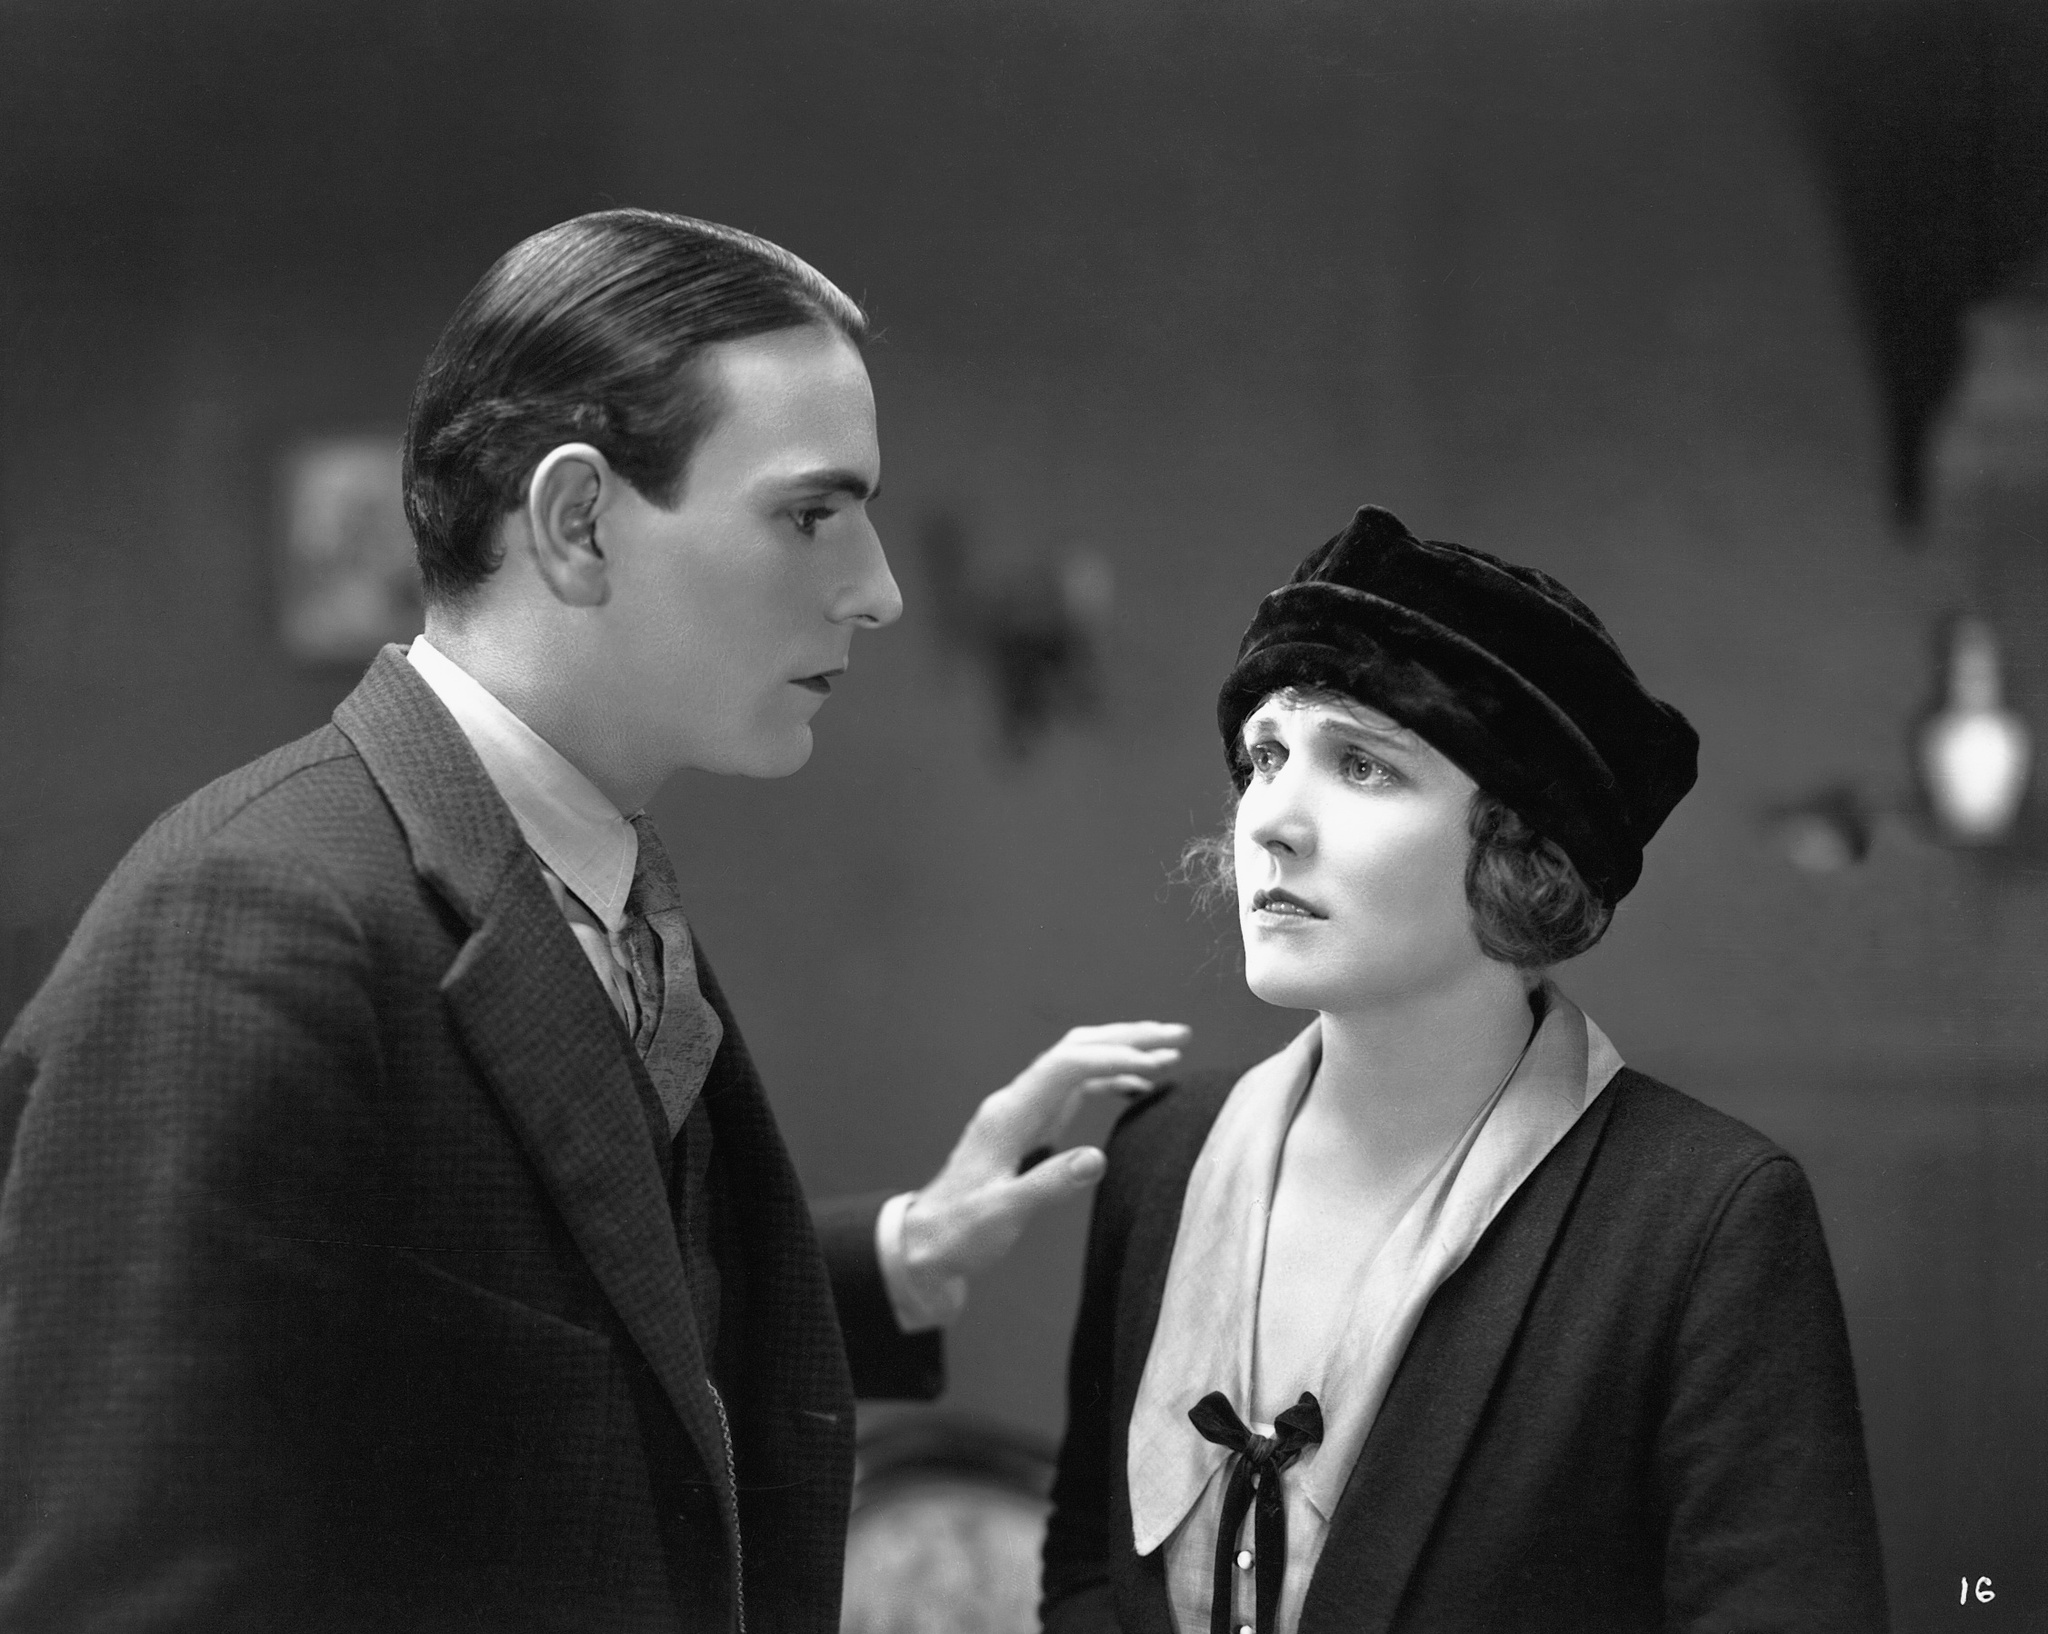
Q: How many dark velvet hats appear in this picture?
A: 1